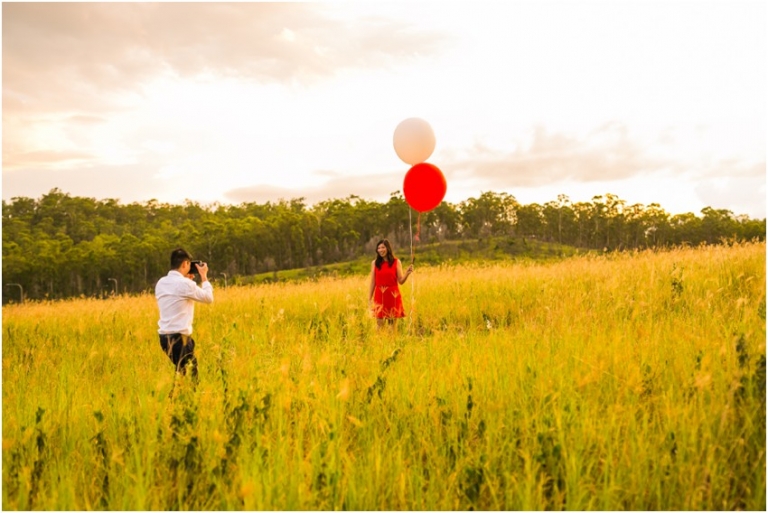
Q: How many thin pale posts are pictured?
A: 3